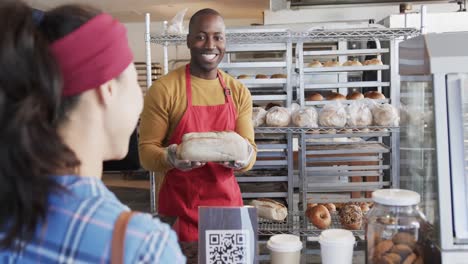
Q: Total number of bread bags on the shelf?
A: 6